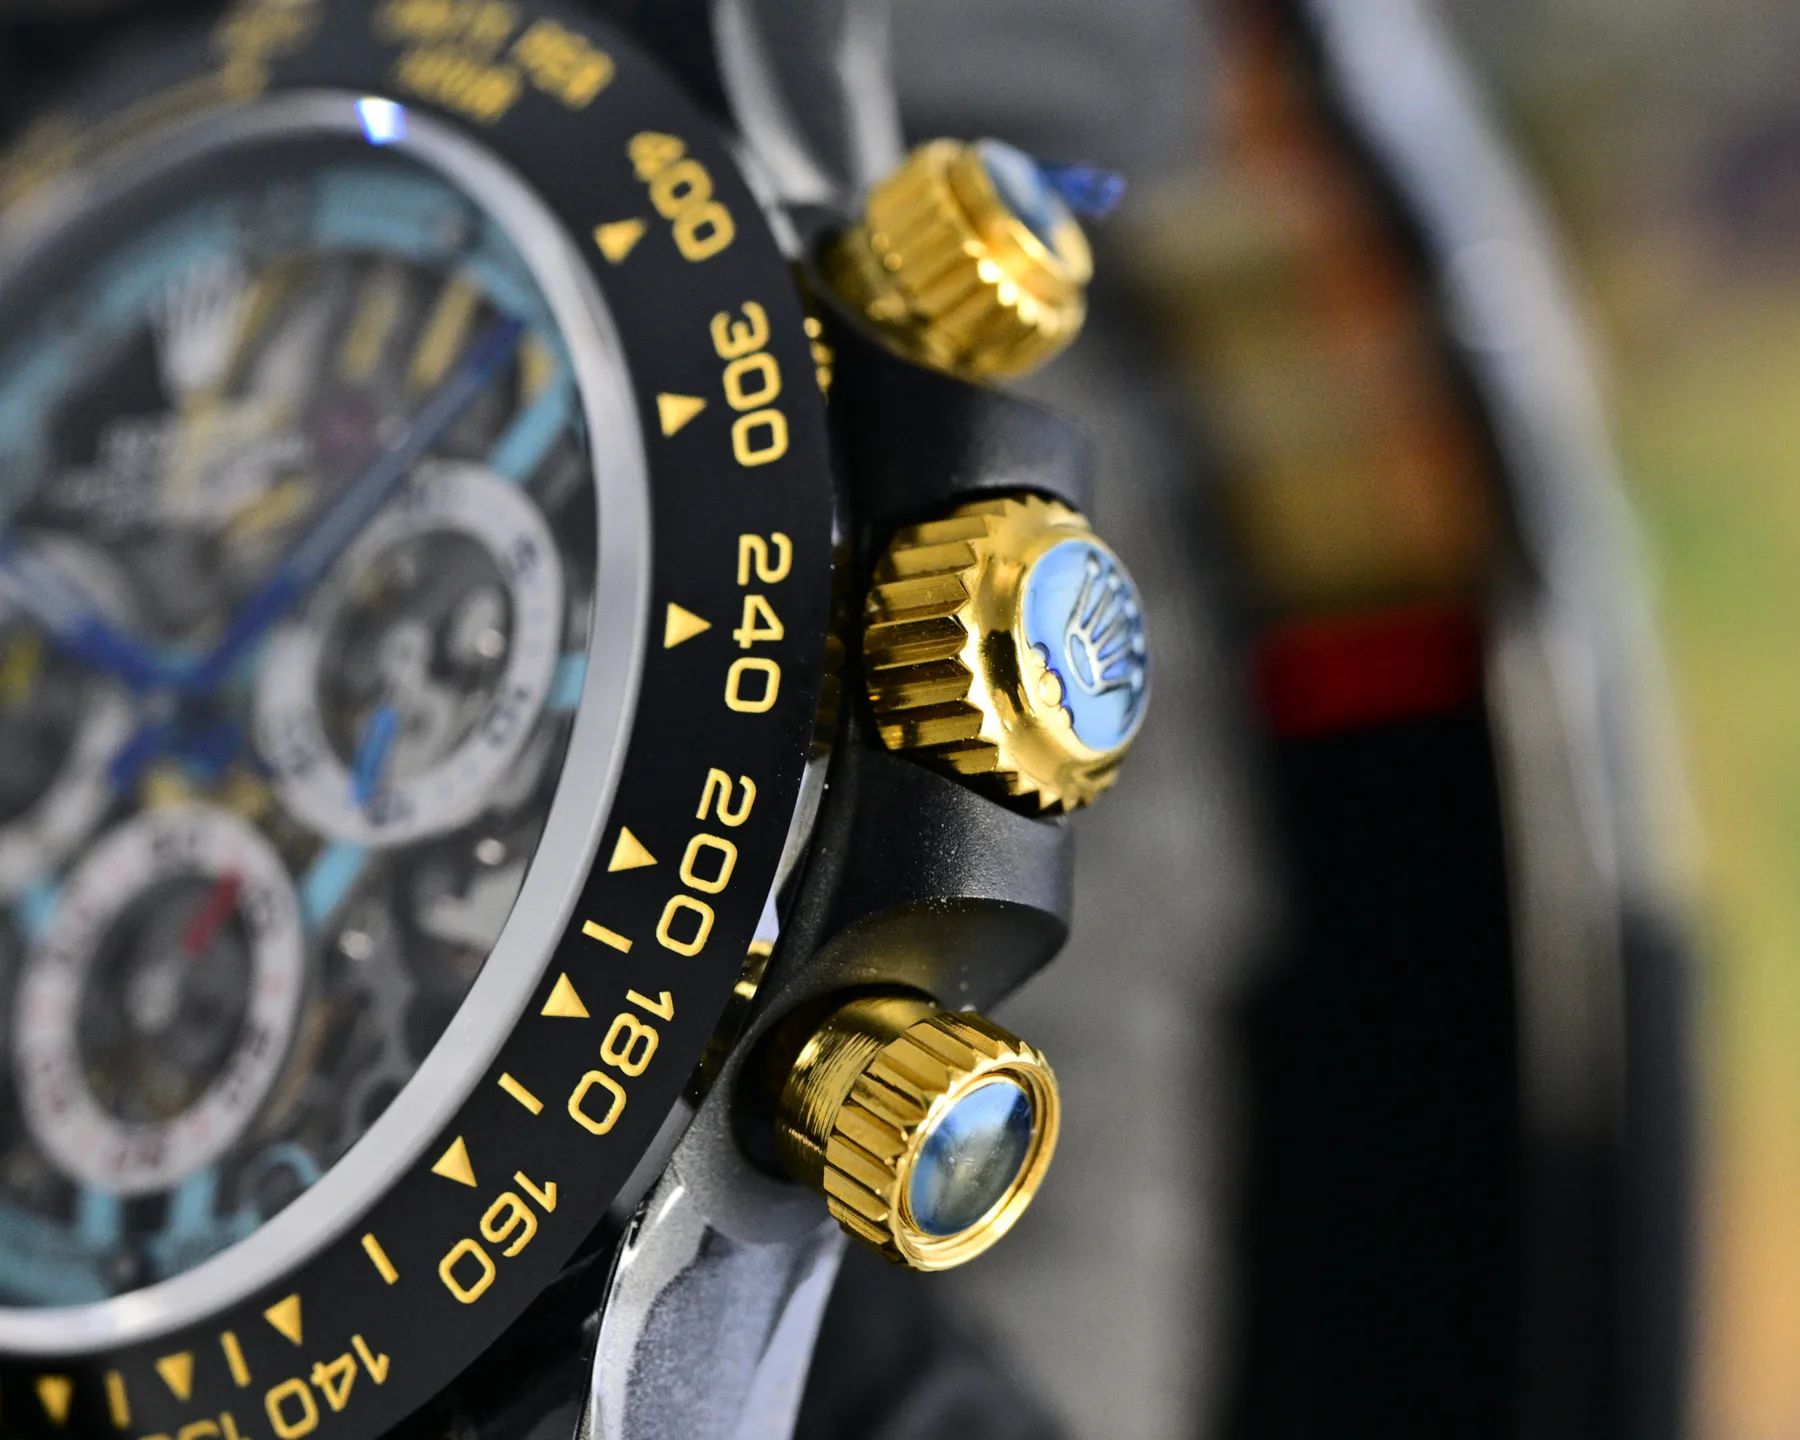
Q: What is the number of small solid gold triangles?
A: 9